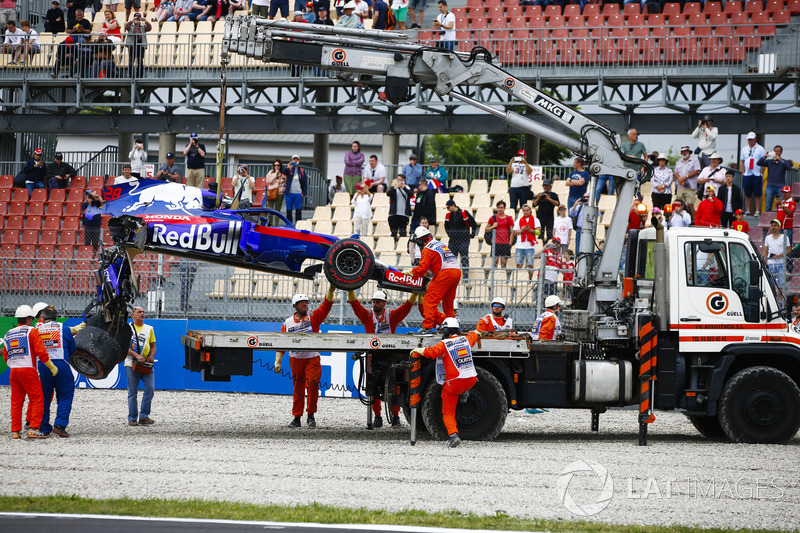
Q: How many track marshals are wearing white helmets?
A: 8